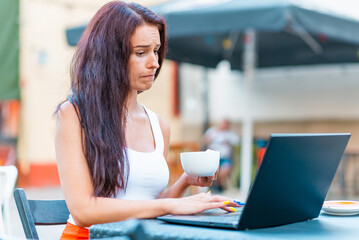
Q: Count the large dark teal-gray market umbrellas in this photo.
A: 1